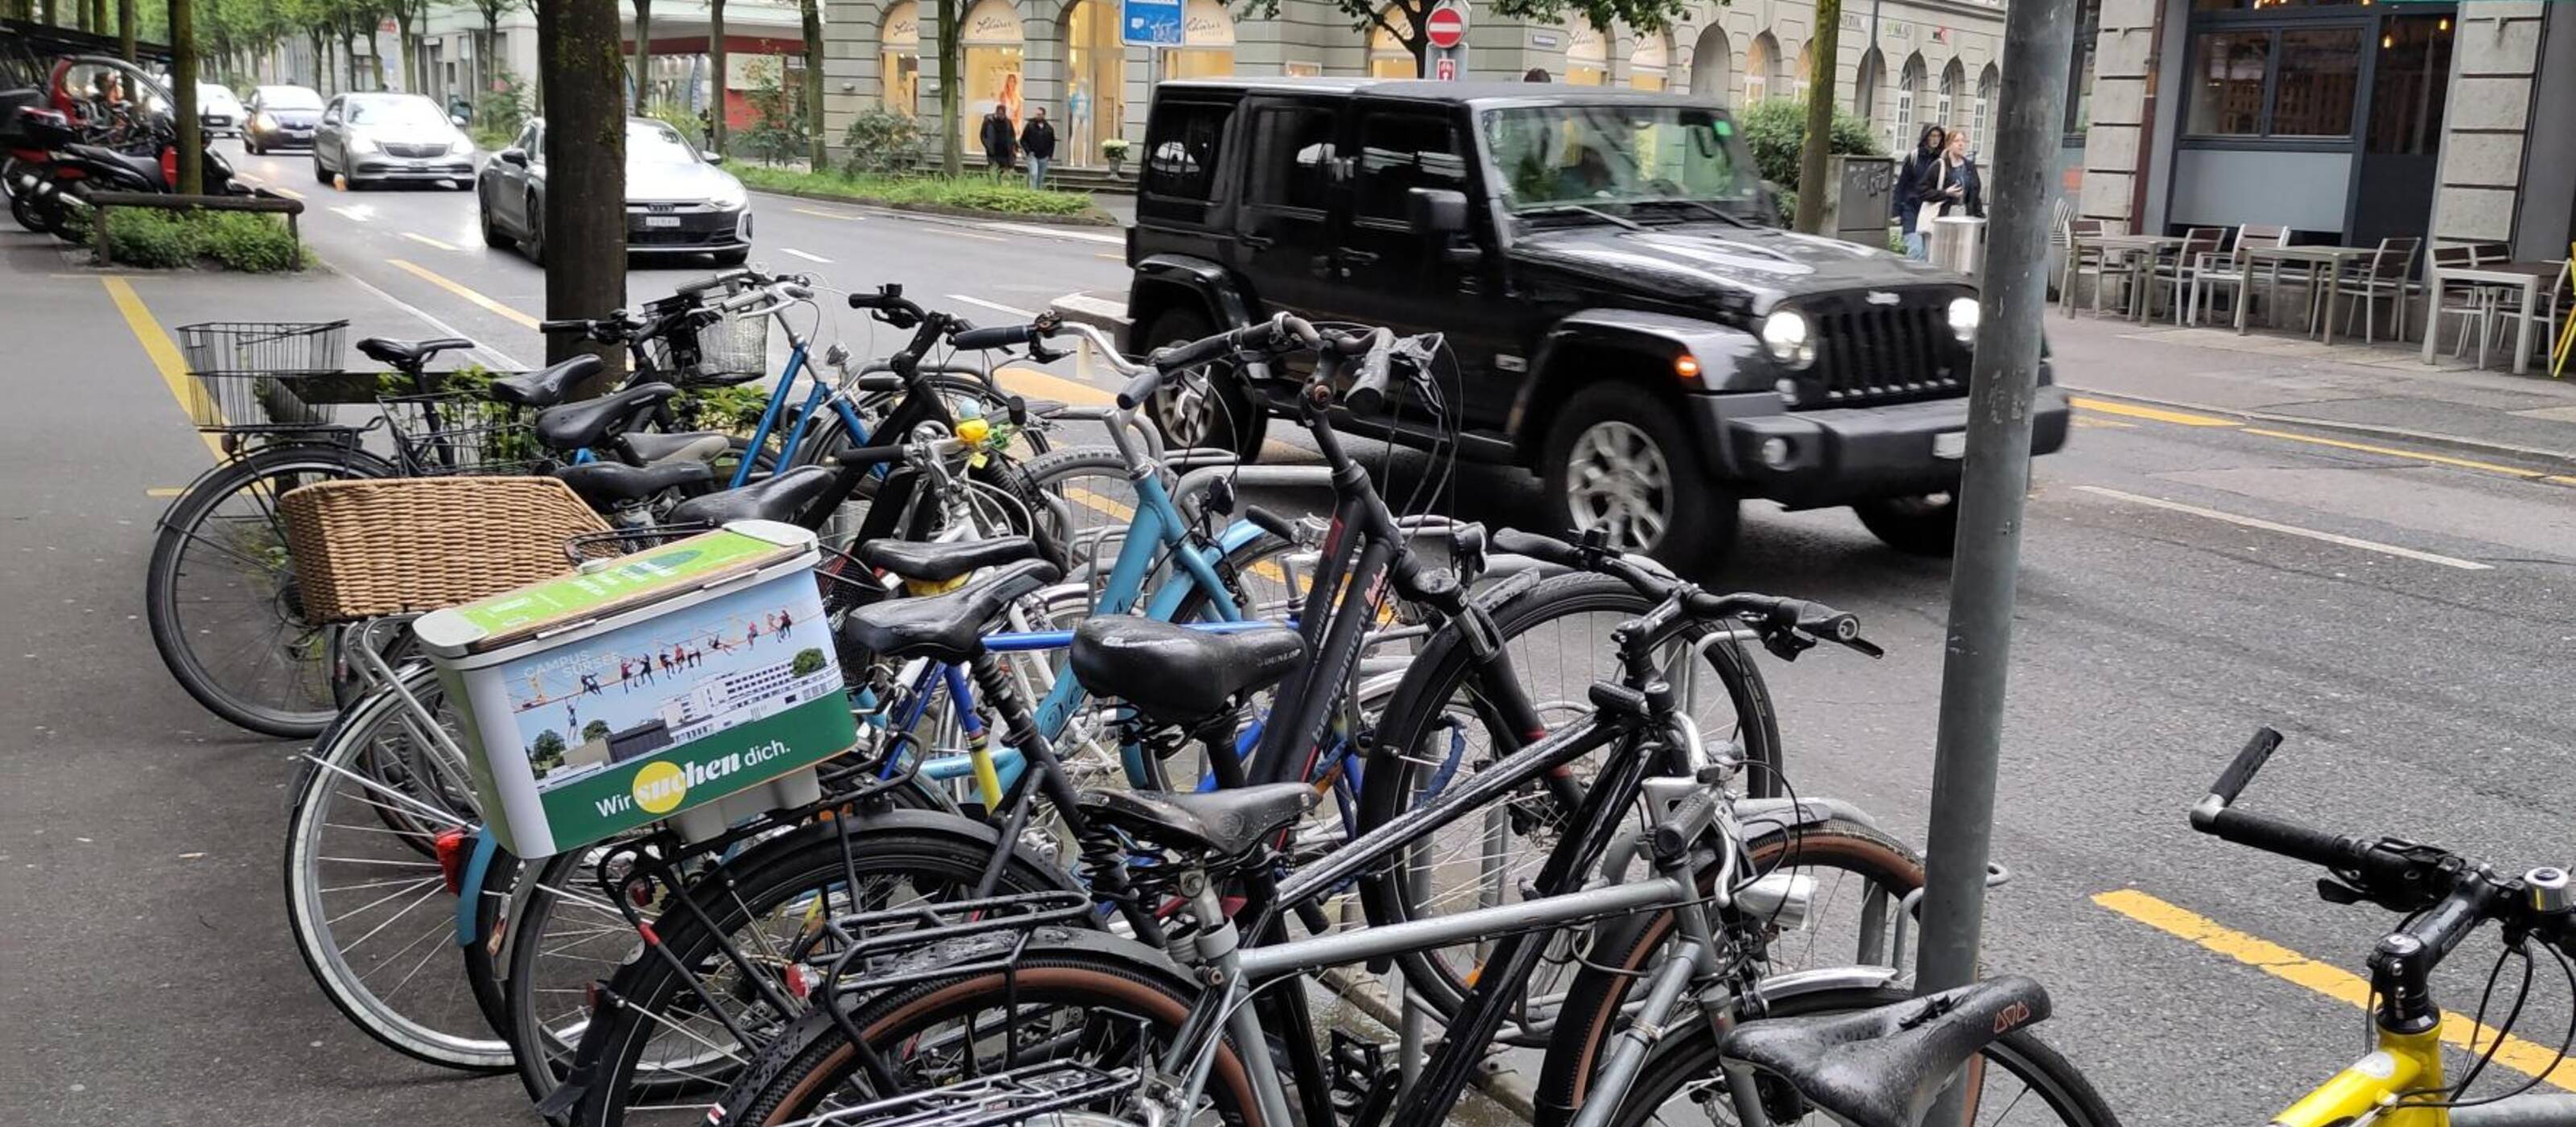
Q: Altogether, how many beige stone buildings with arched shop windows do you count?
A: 1